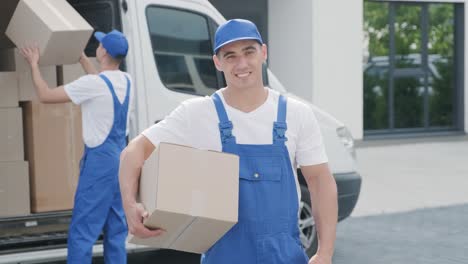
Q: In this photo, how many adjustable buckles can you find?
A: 2